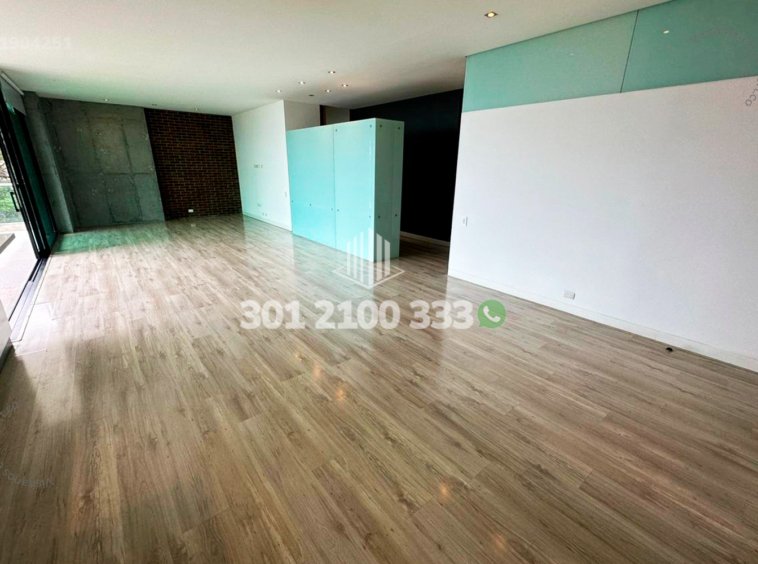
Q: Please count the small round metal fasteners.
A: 11